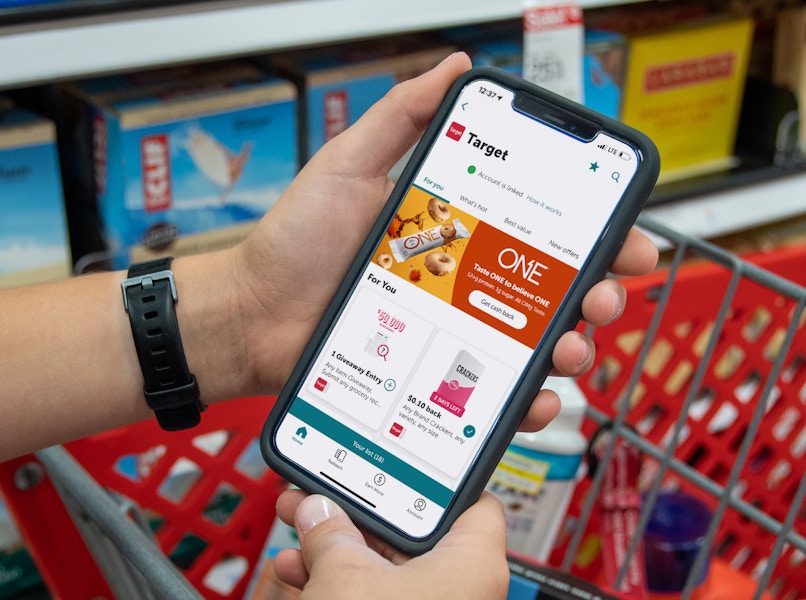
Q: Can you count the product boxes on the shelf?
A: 5